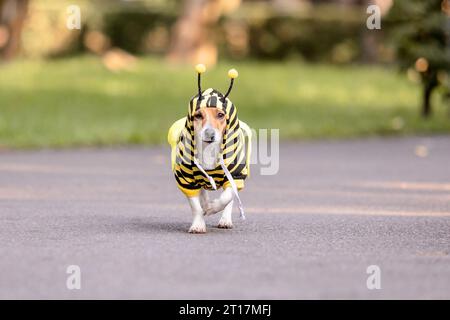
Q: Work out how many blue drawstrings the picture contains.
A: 0